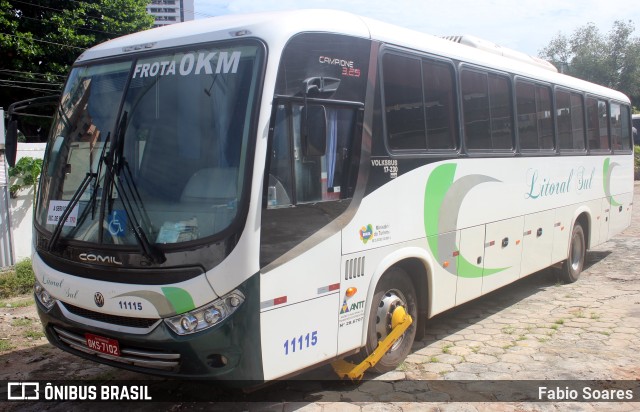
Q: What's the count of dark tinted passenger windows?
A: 6